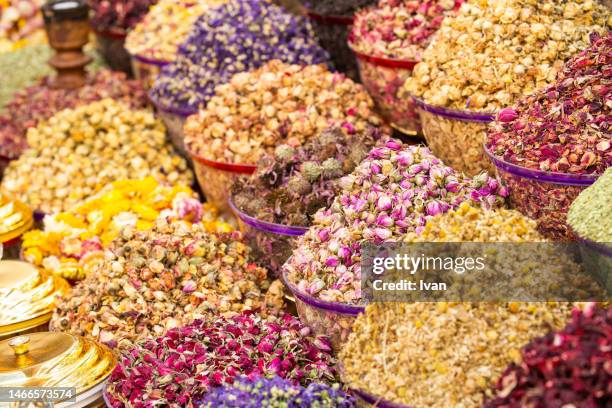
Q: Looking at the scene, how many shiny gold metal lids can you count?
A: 3